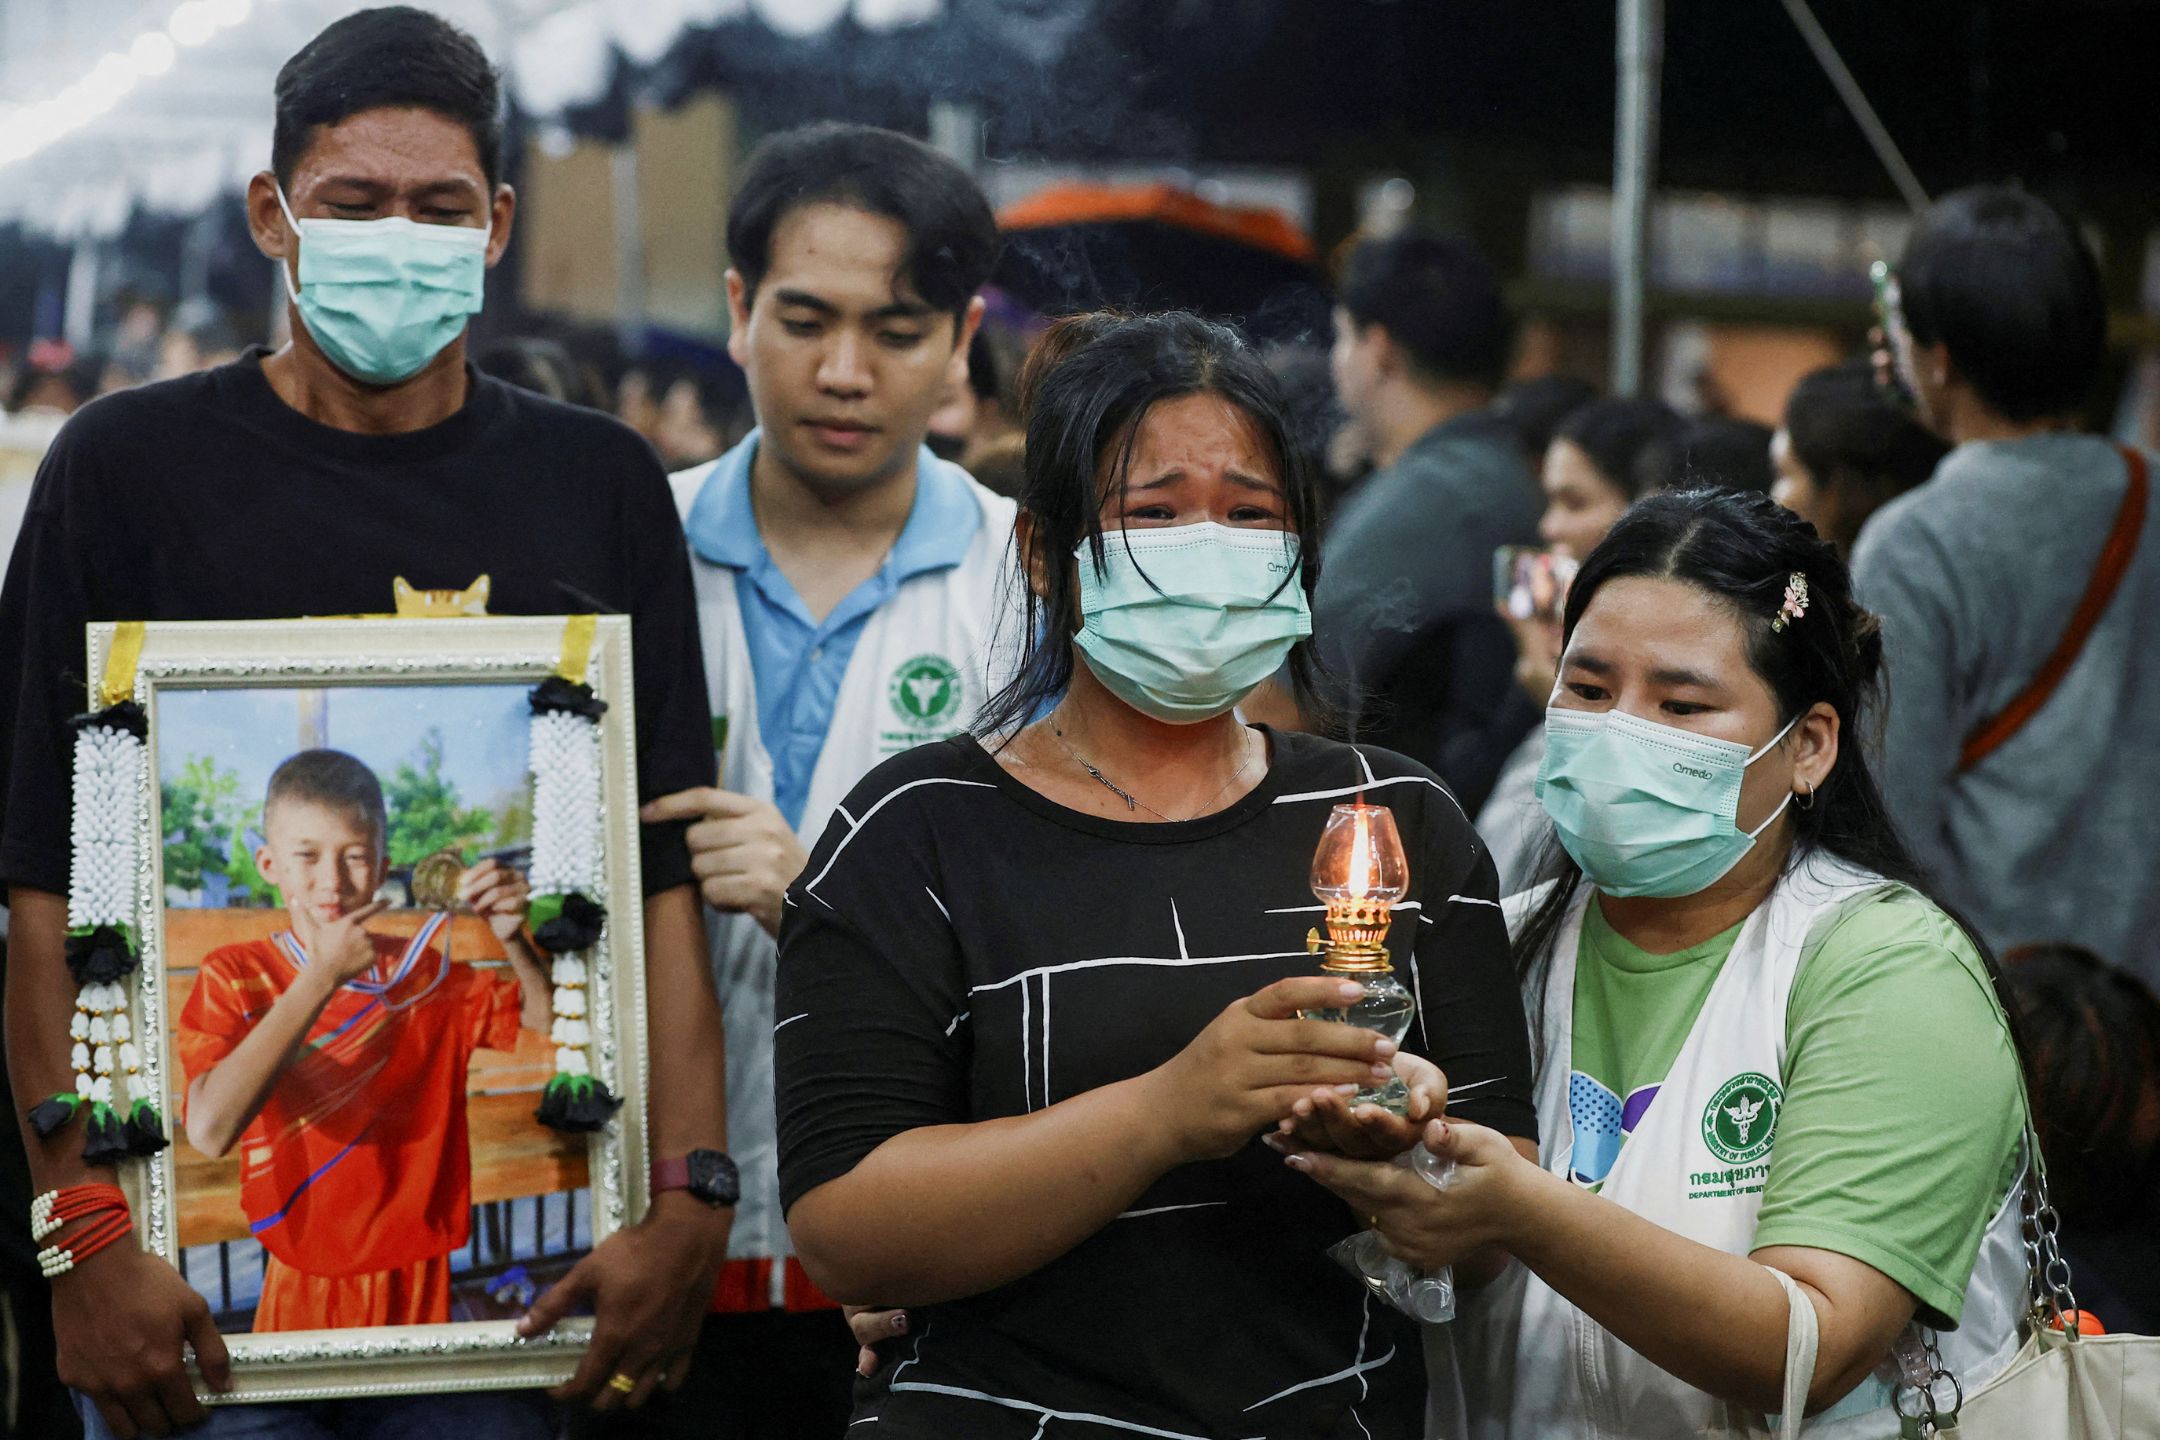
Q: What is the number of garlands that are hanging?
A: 2